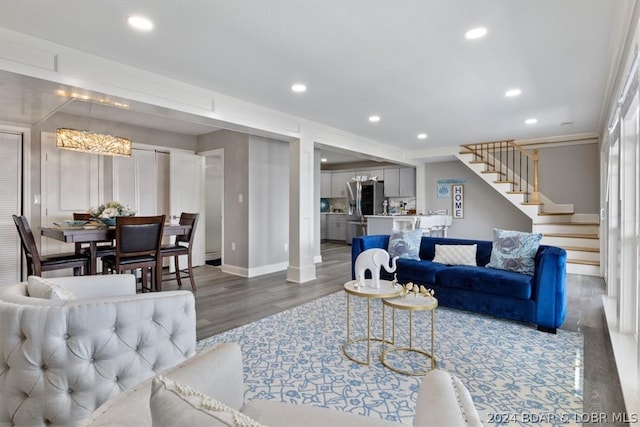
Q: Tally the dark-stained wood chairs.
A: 4